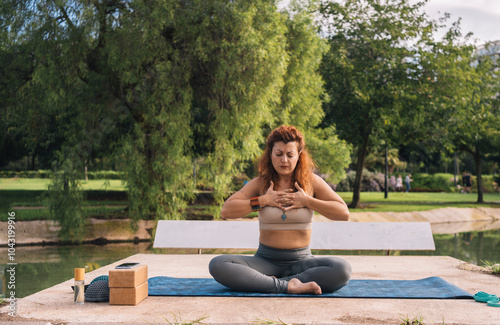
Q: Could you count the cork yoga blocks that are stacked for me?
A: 2